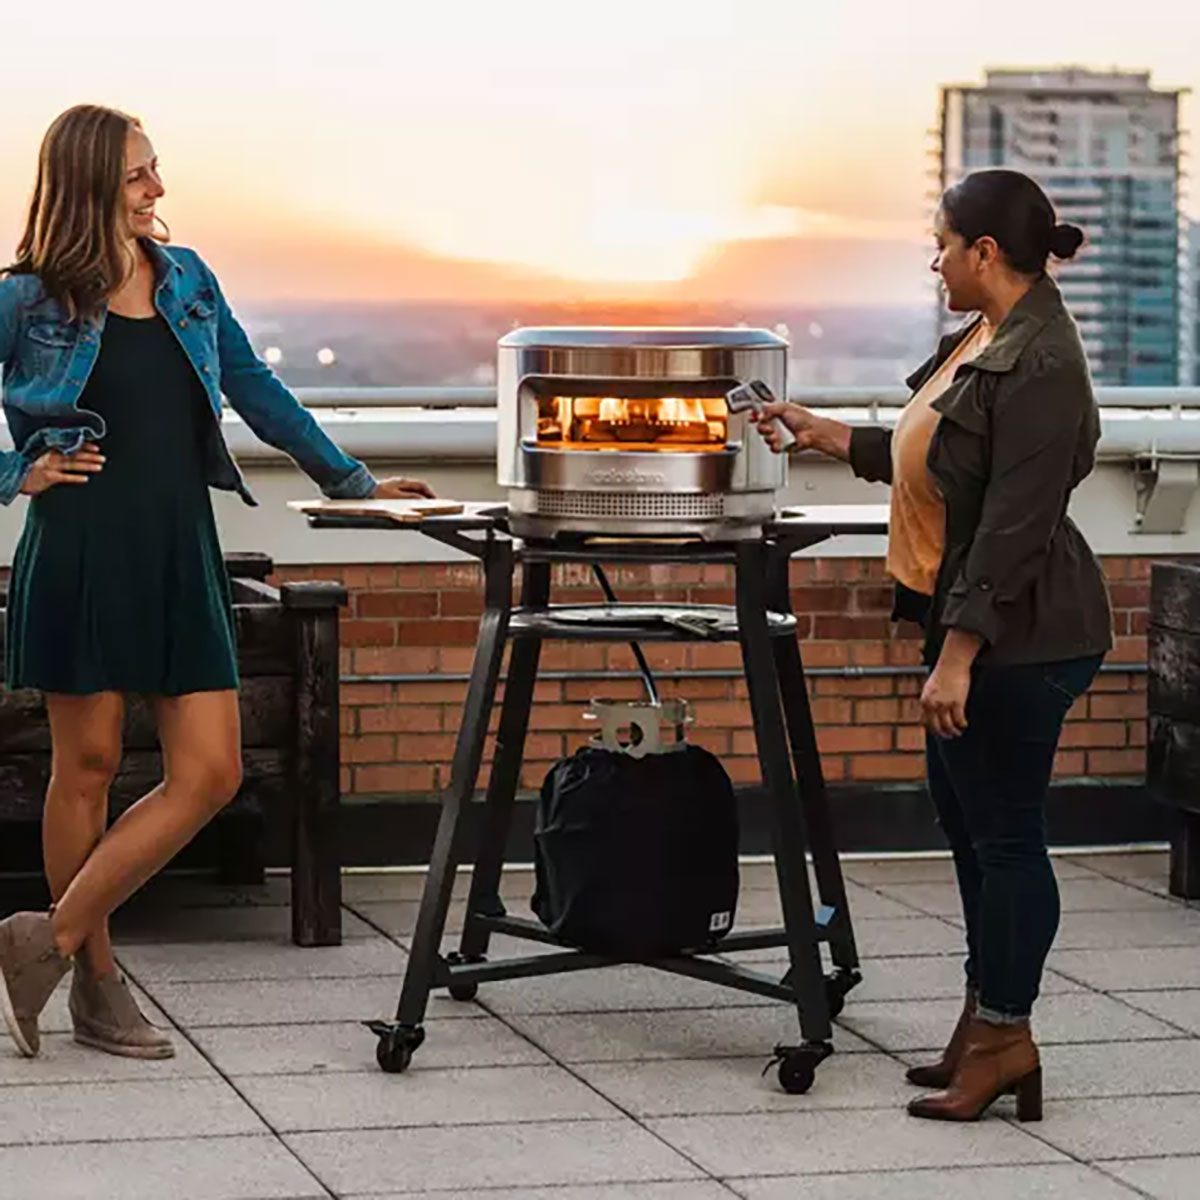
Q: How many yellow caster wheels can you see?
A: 0